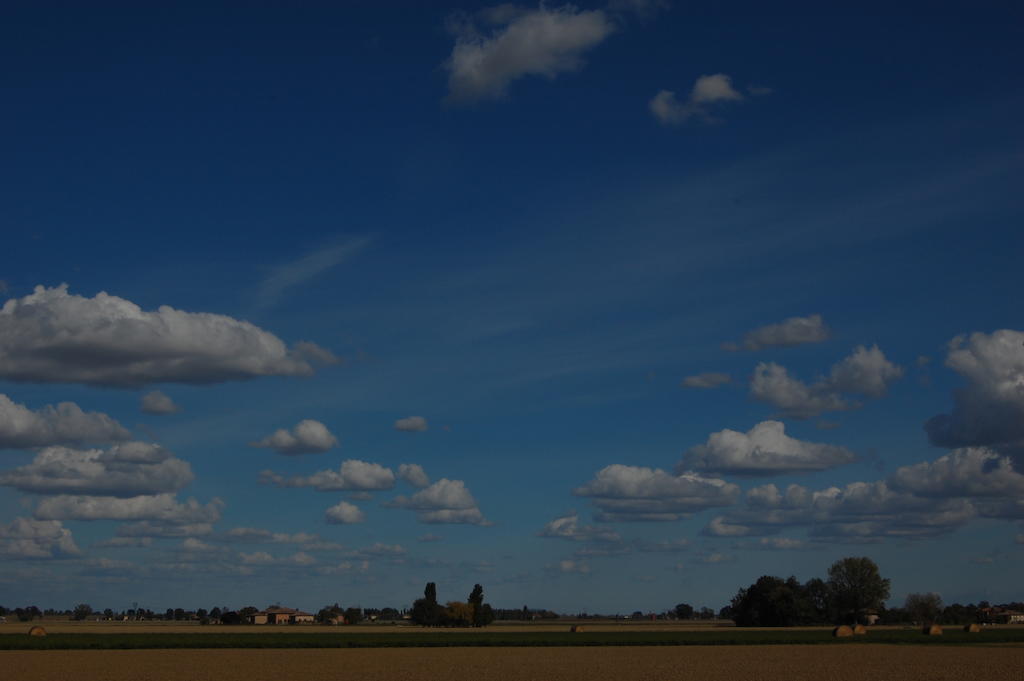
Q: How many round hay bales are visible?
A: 6